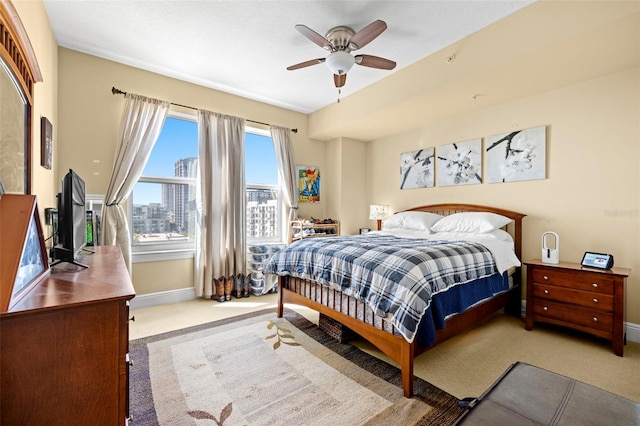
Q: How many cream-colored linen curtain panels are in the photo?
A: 3